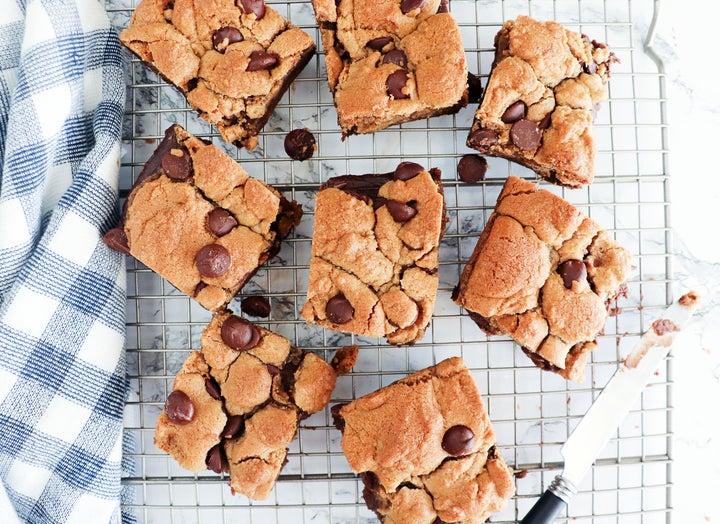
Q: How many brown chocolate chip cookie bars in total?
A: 8